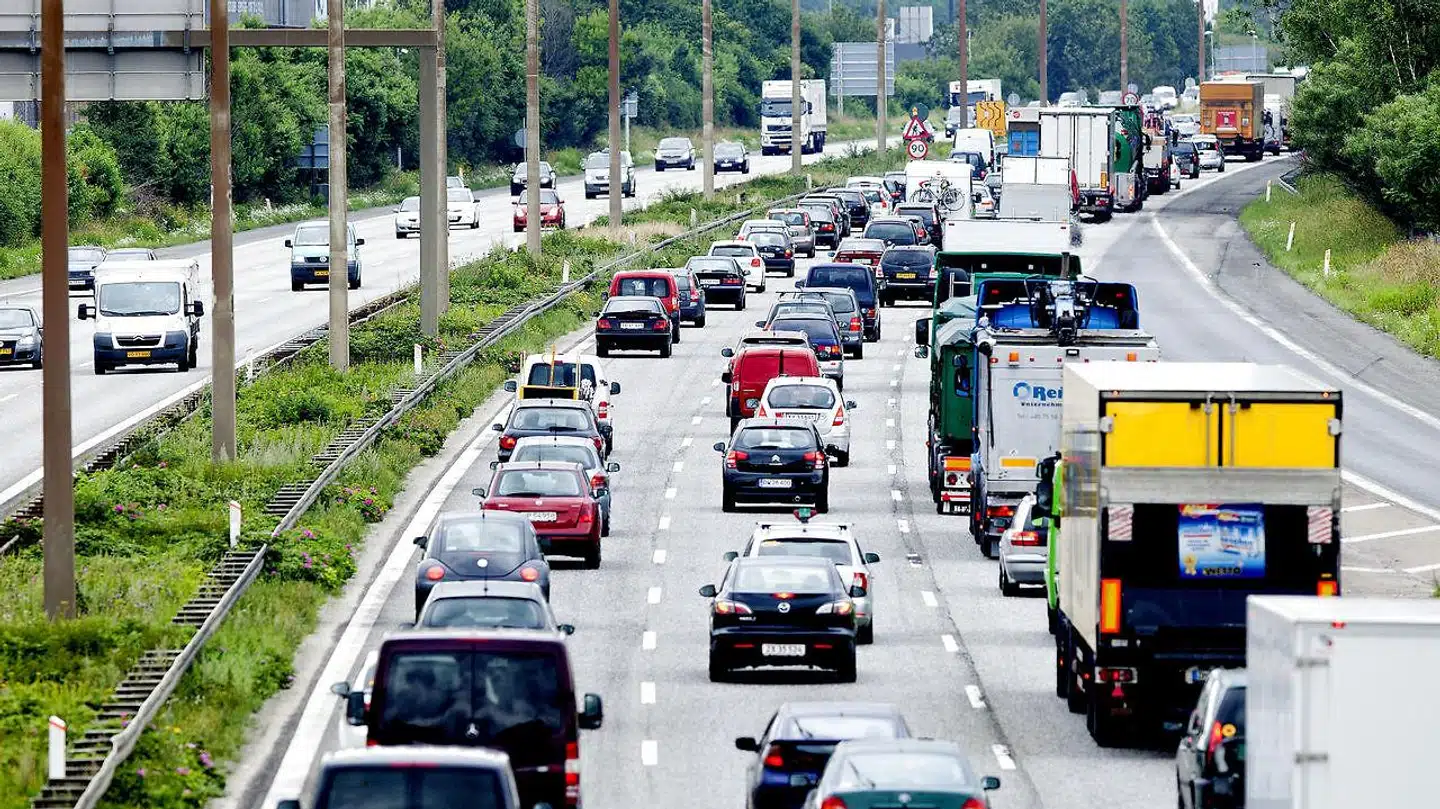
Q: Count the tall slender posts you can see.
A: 13